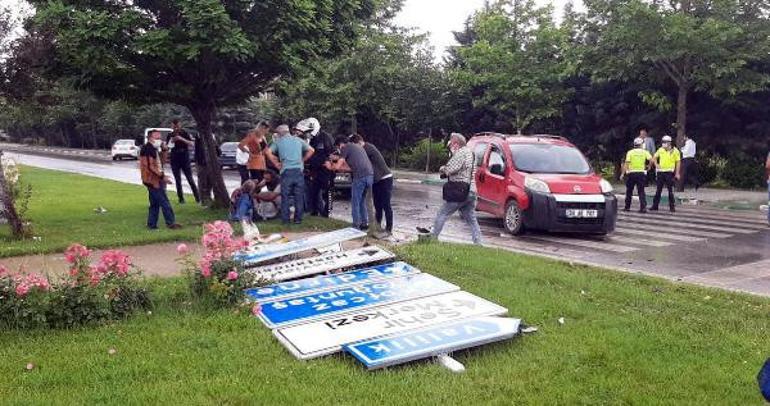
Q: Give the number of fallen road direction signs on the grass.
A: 6